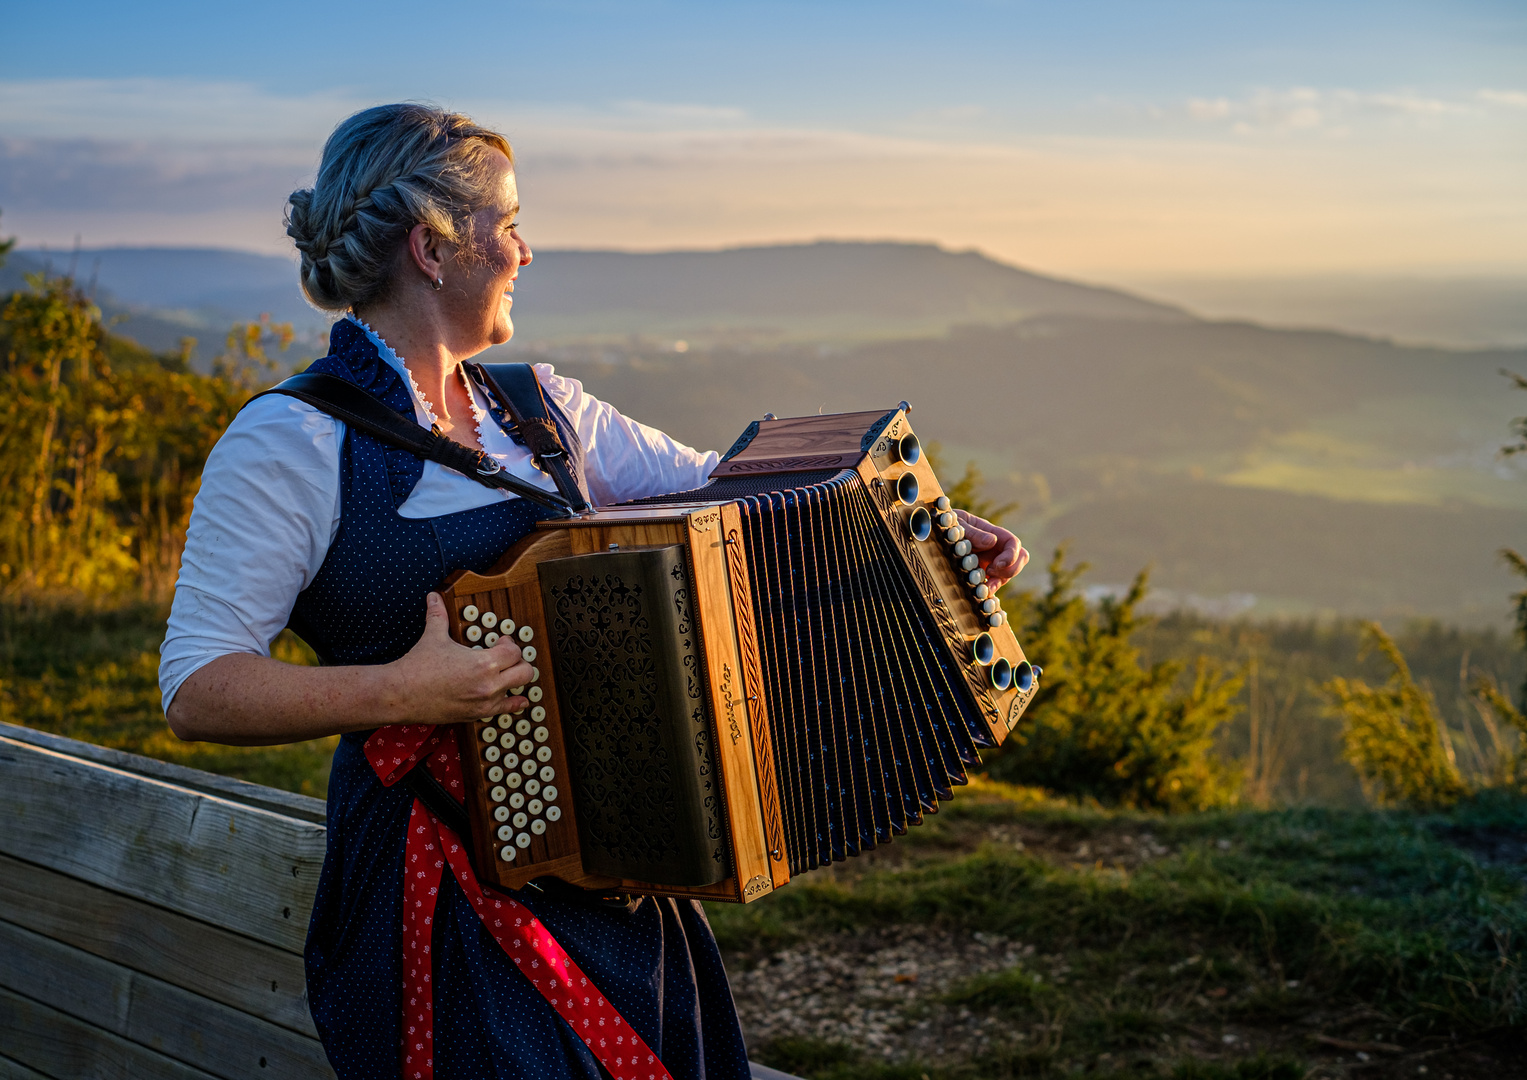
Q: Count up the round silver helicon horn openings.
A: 6